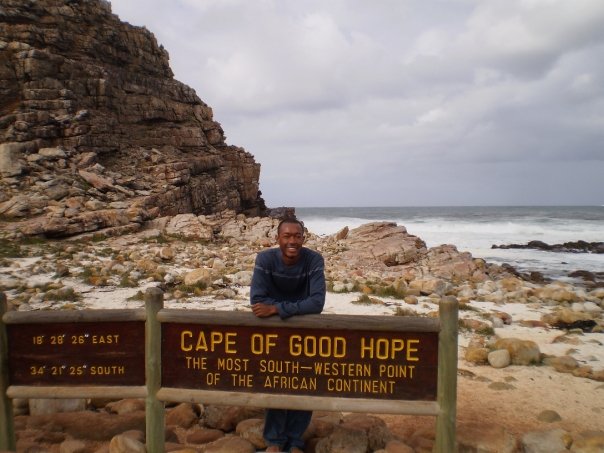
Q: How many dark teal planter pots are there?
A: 0